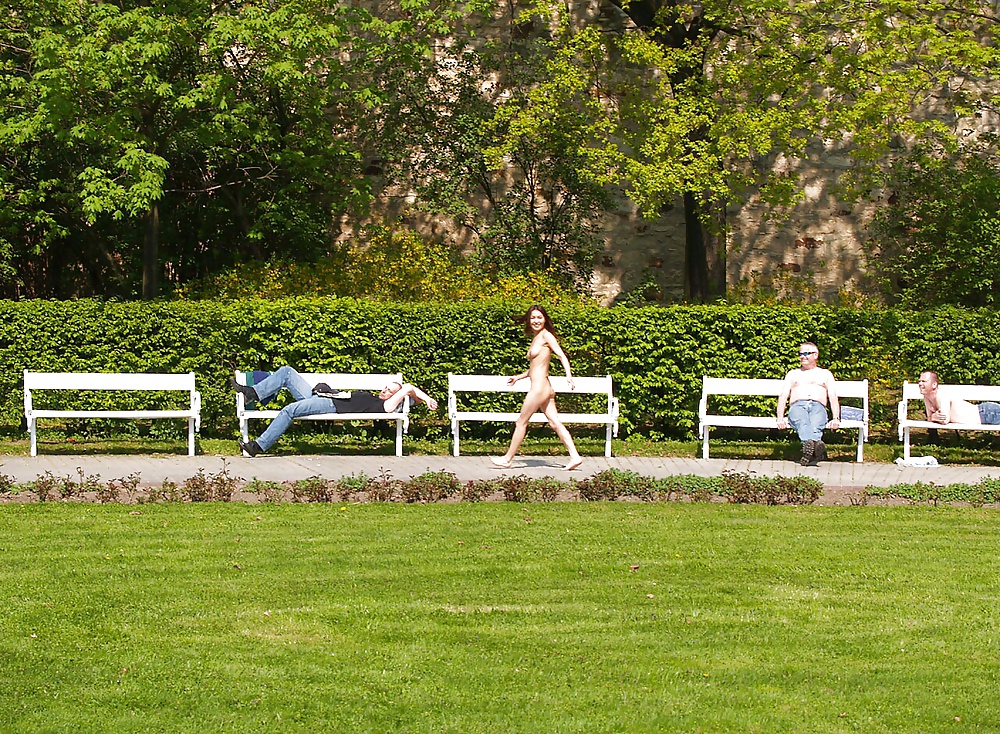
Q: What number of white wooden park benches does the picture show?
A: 5